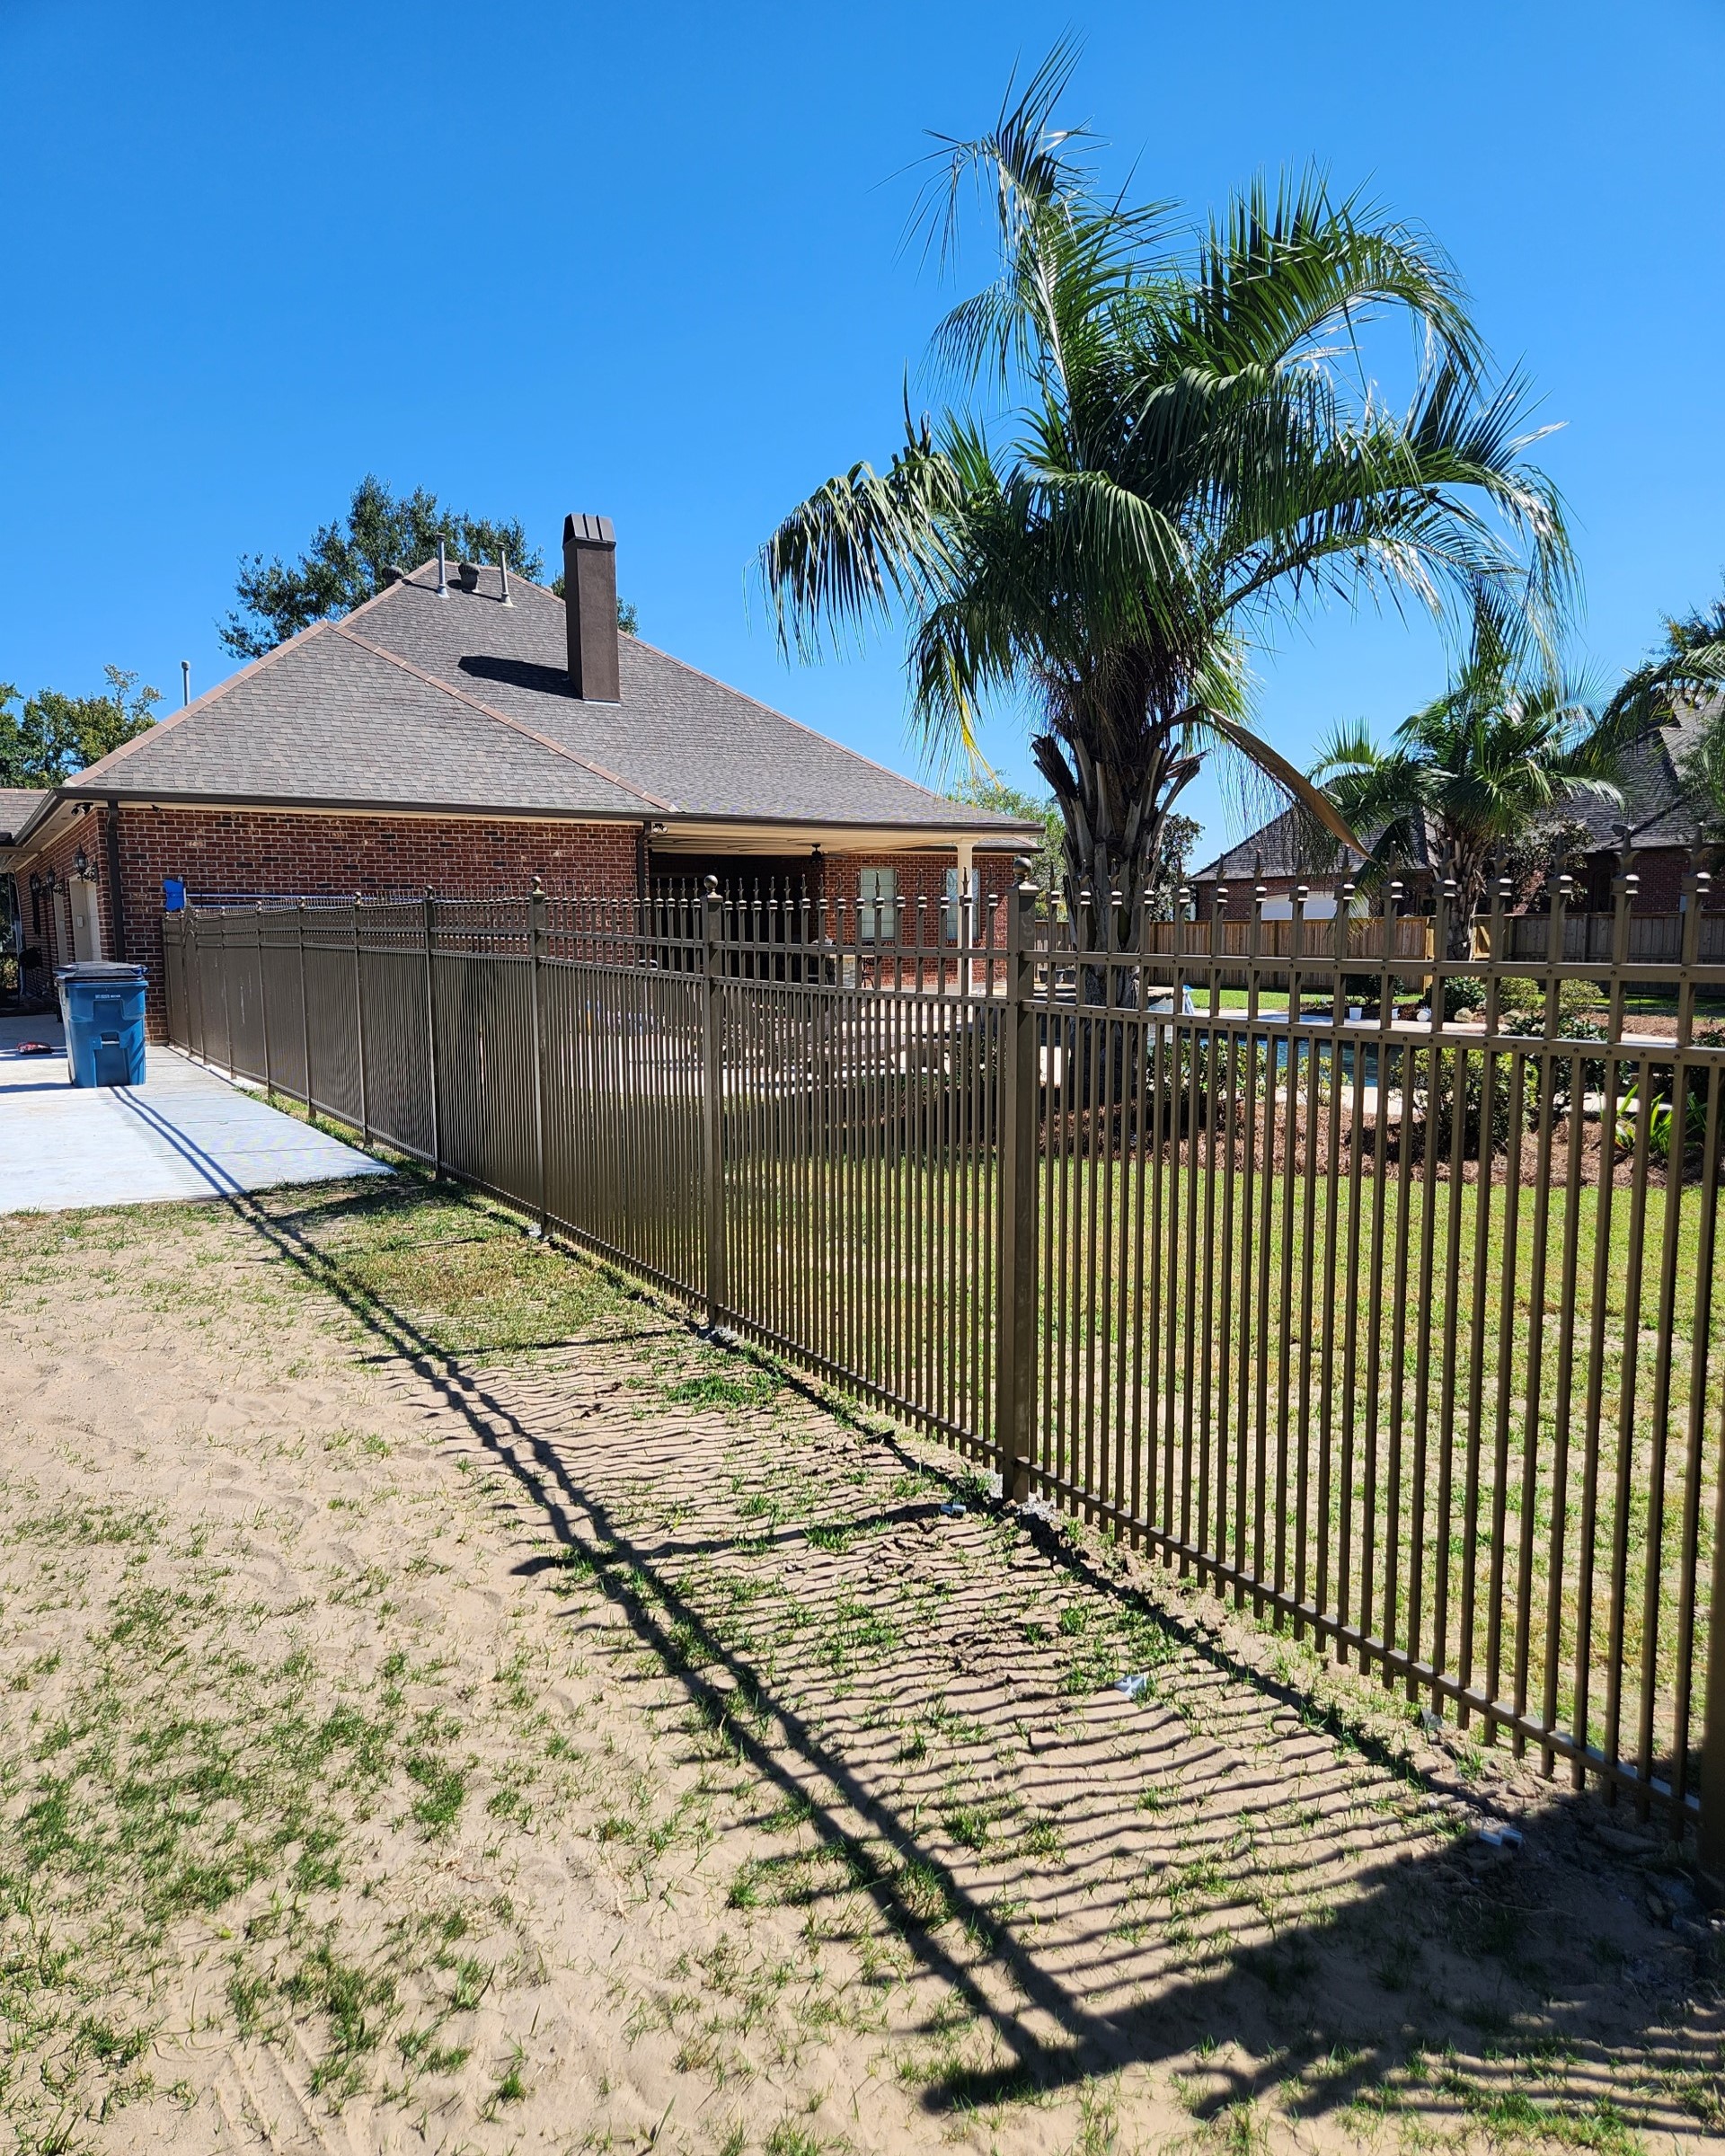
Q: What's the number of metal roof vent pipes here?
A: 3